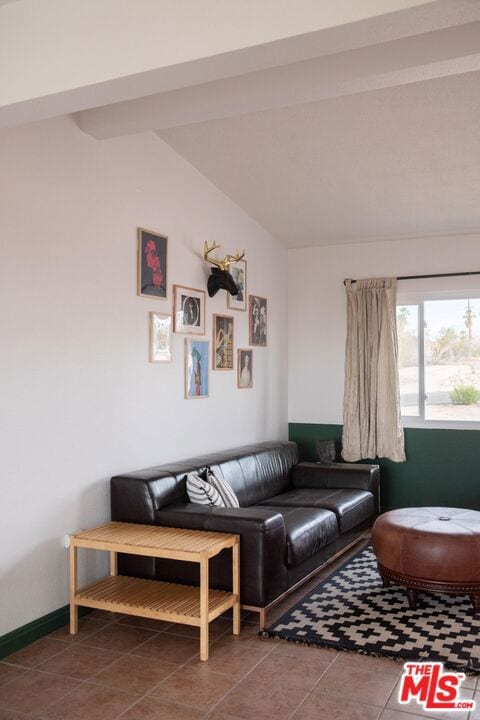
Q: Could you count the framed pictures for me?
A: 8